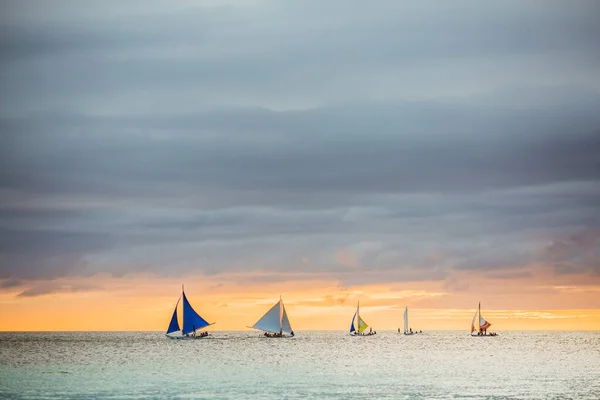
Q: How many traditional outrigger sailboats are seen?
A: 5